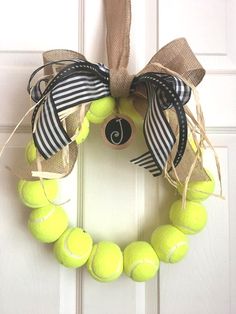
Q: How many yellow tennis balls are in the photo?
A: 13